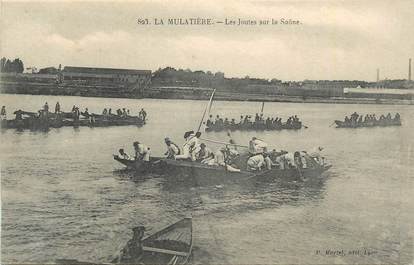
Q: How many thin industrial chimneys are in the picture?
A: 2